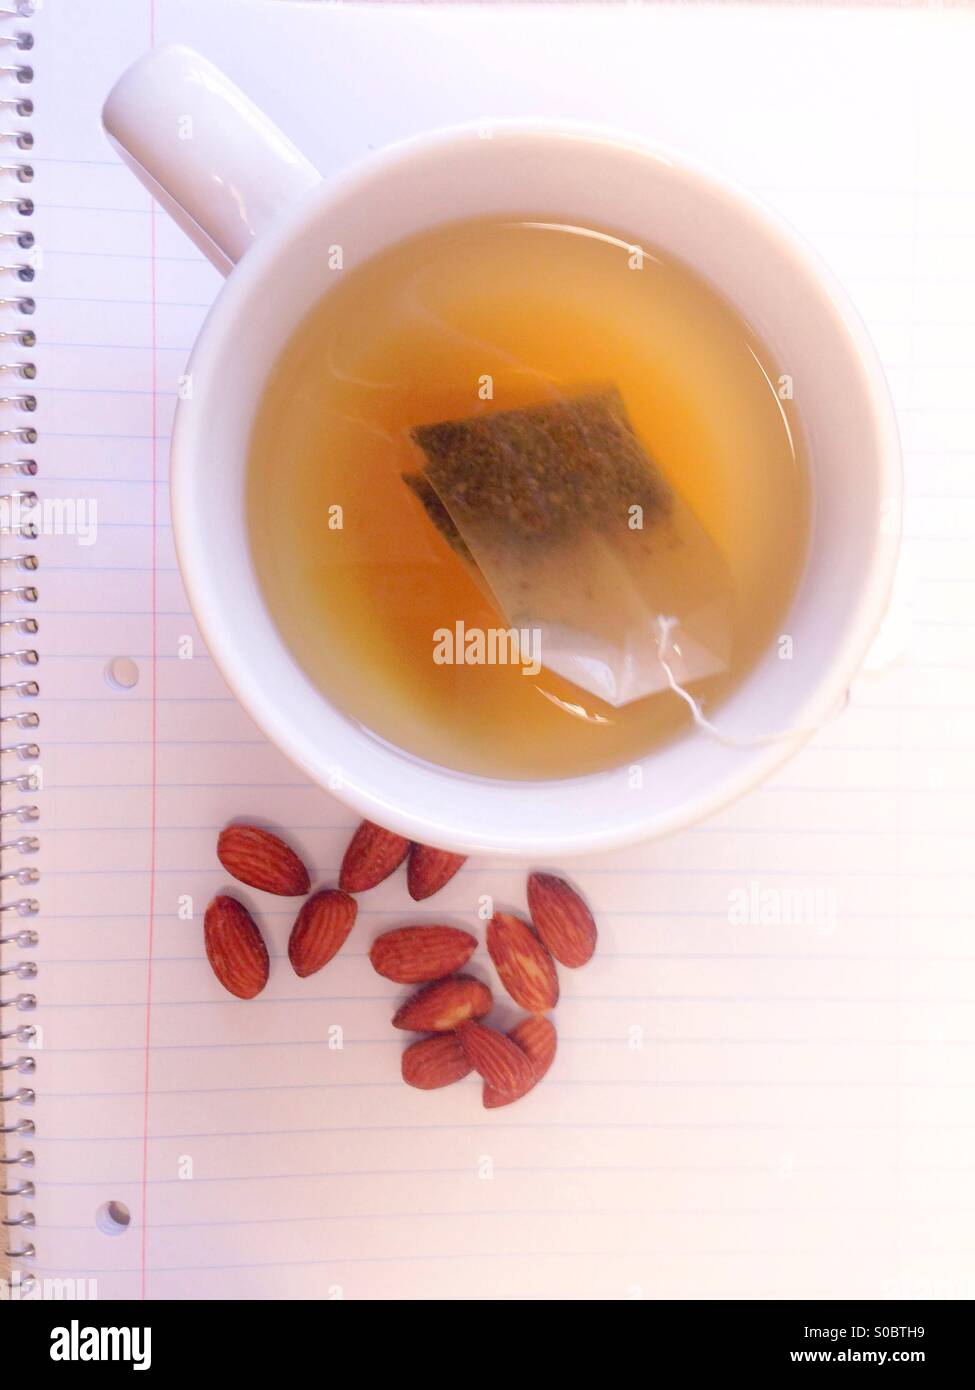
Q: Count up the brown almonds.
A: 12